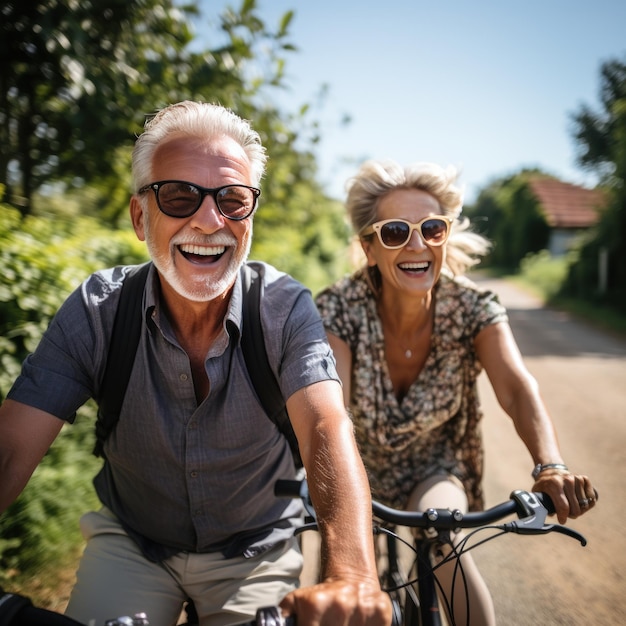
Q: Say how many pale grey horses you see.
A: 0